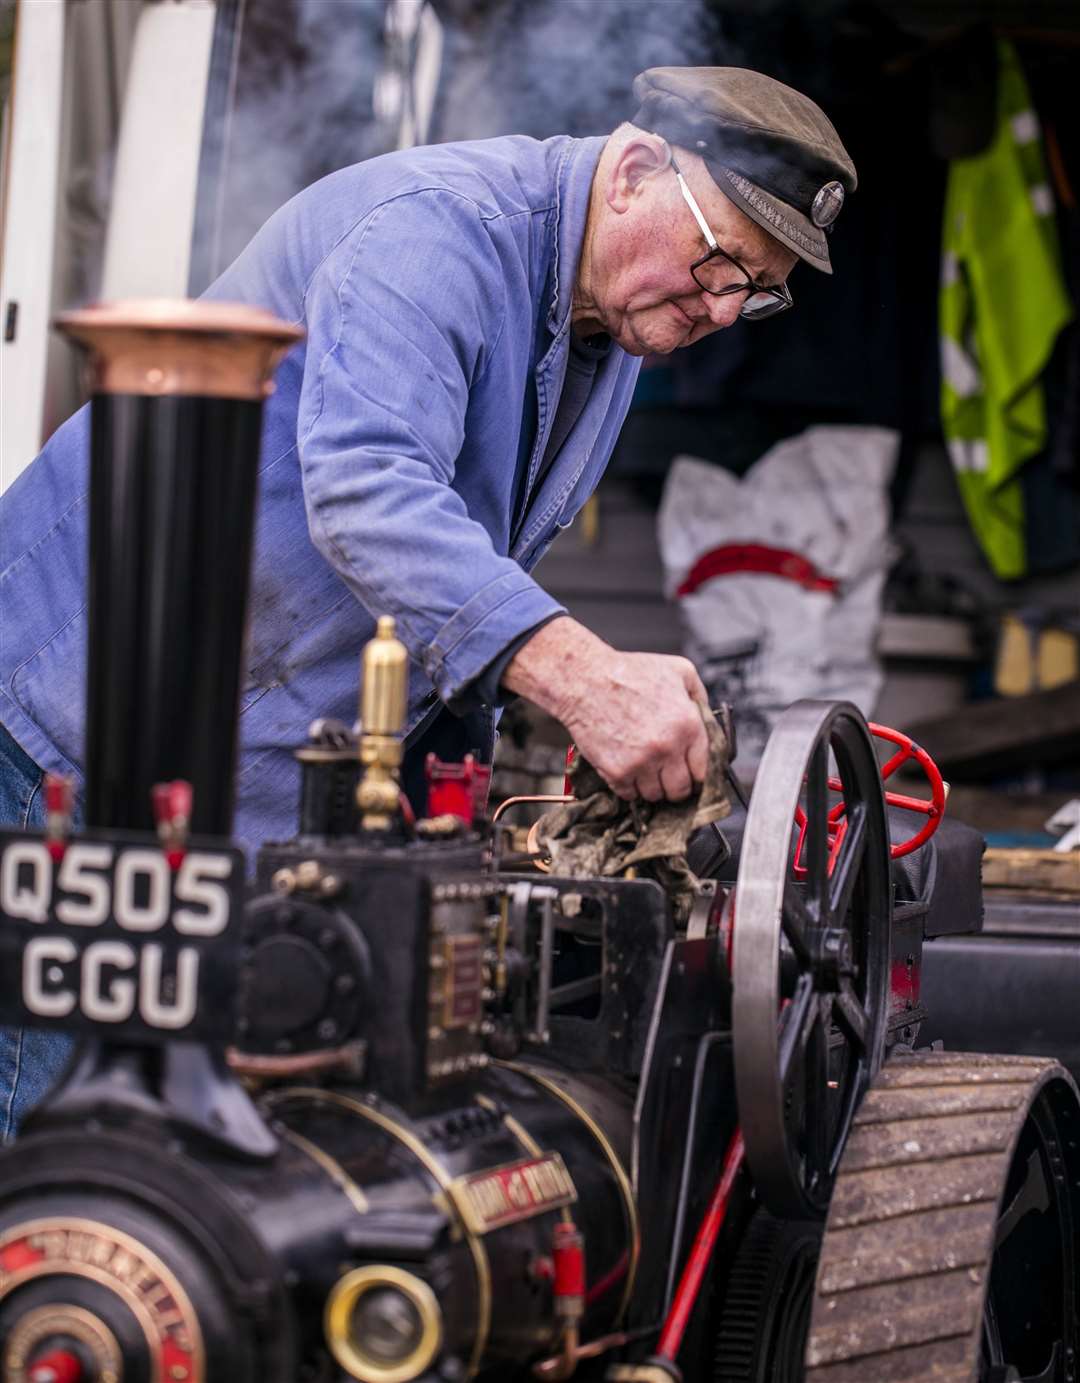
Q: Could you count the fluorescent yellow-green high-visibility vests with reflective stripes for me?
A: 1